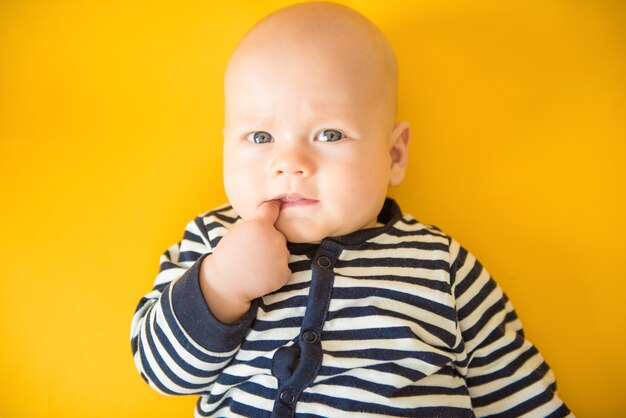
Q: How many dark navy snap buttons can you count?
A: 3